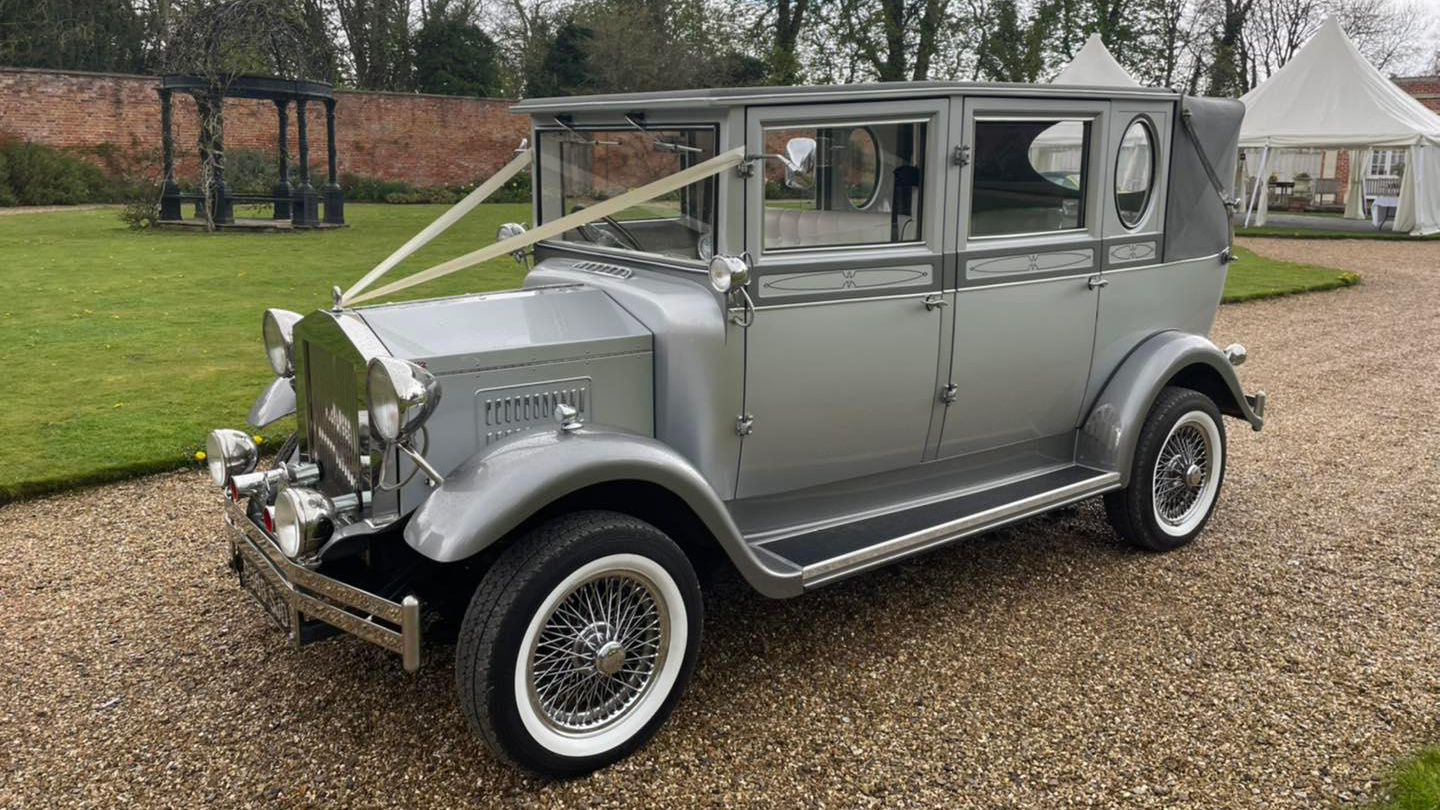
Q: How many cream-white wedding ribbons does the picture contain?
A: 2